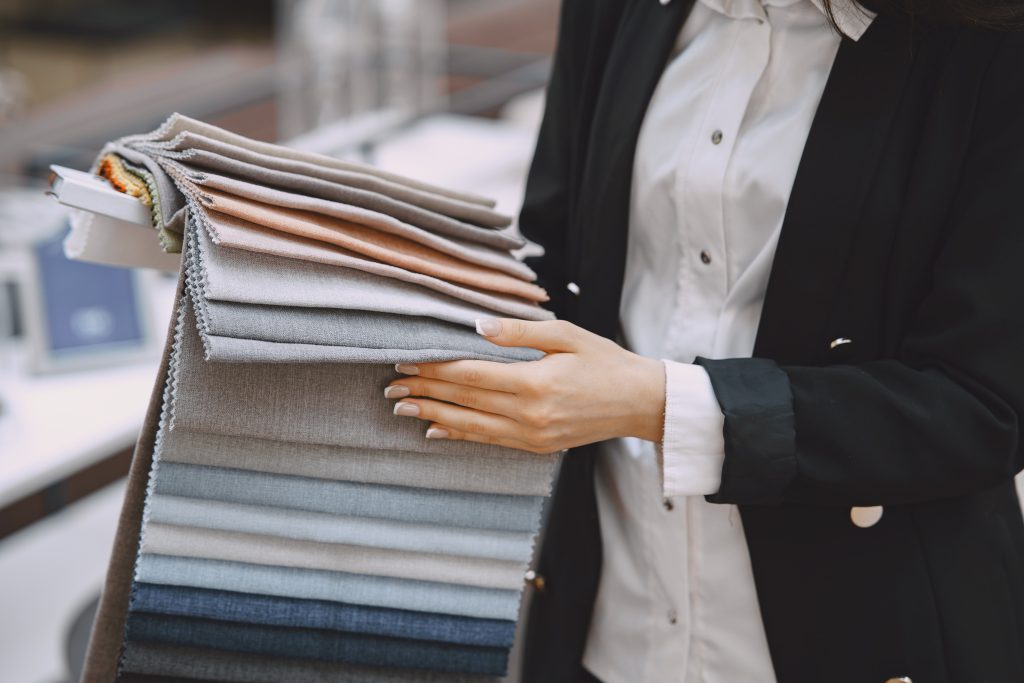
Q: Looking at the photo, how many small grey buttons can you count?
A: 4